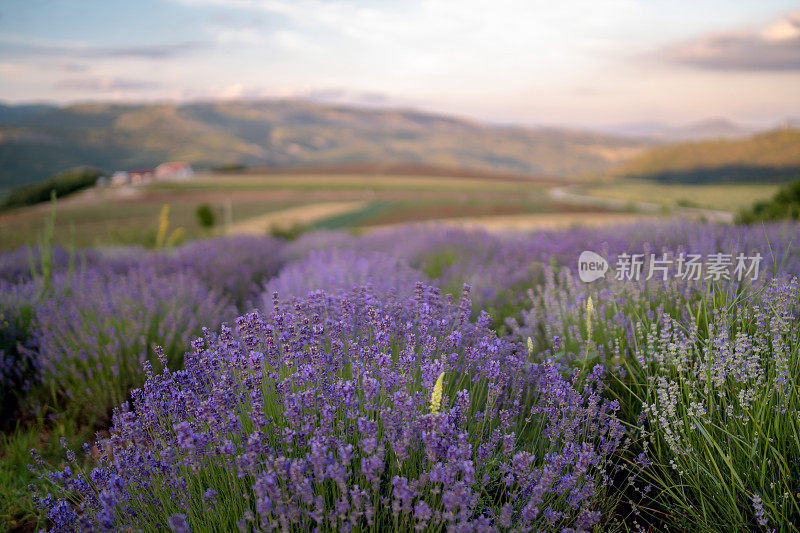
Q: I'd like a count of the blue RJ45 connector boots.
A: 0